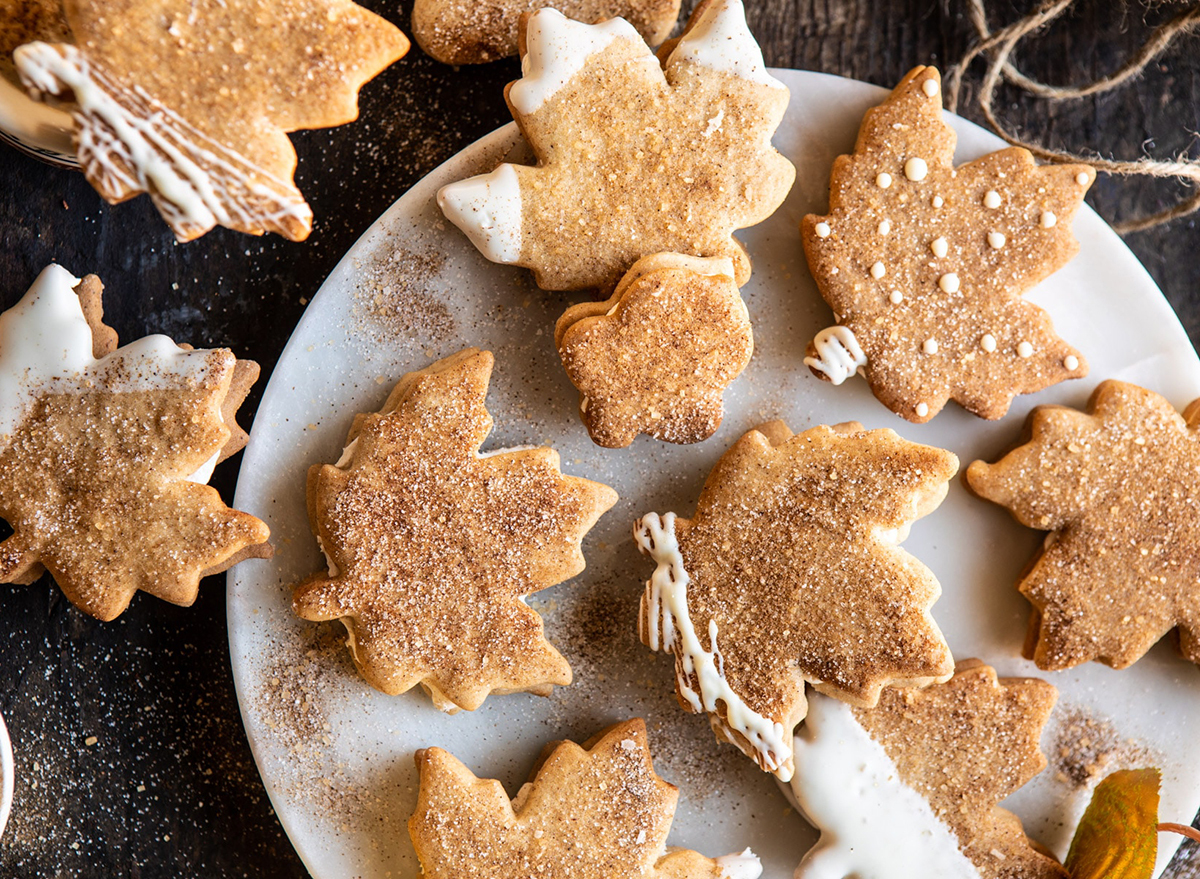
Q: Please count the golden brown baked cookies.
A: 11